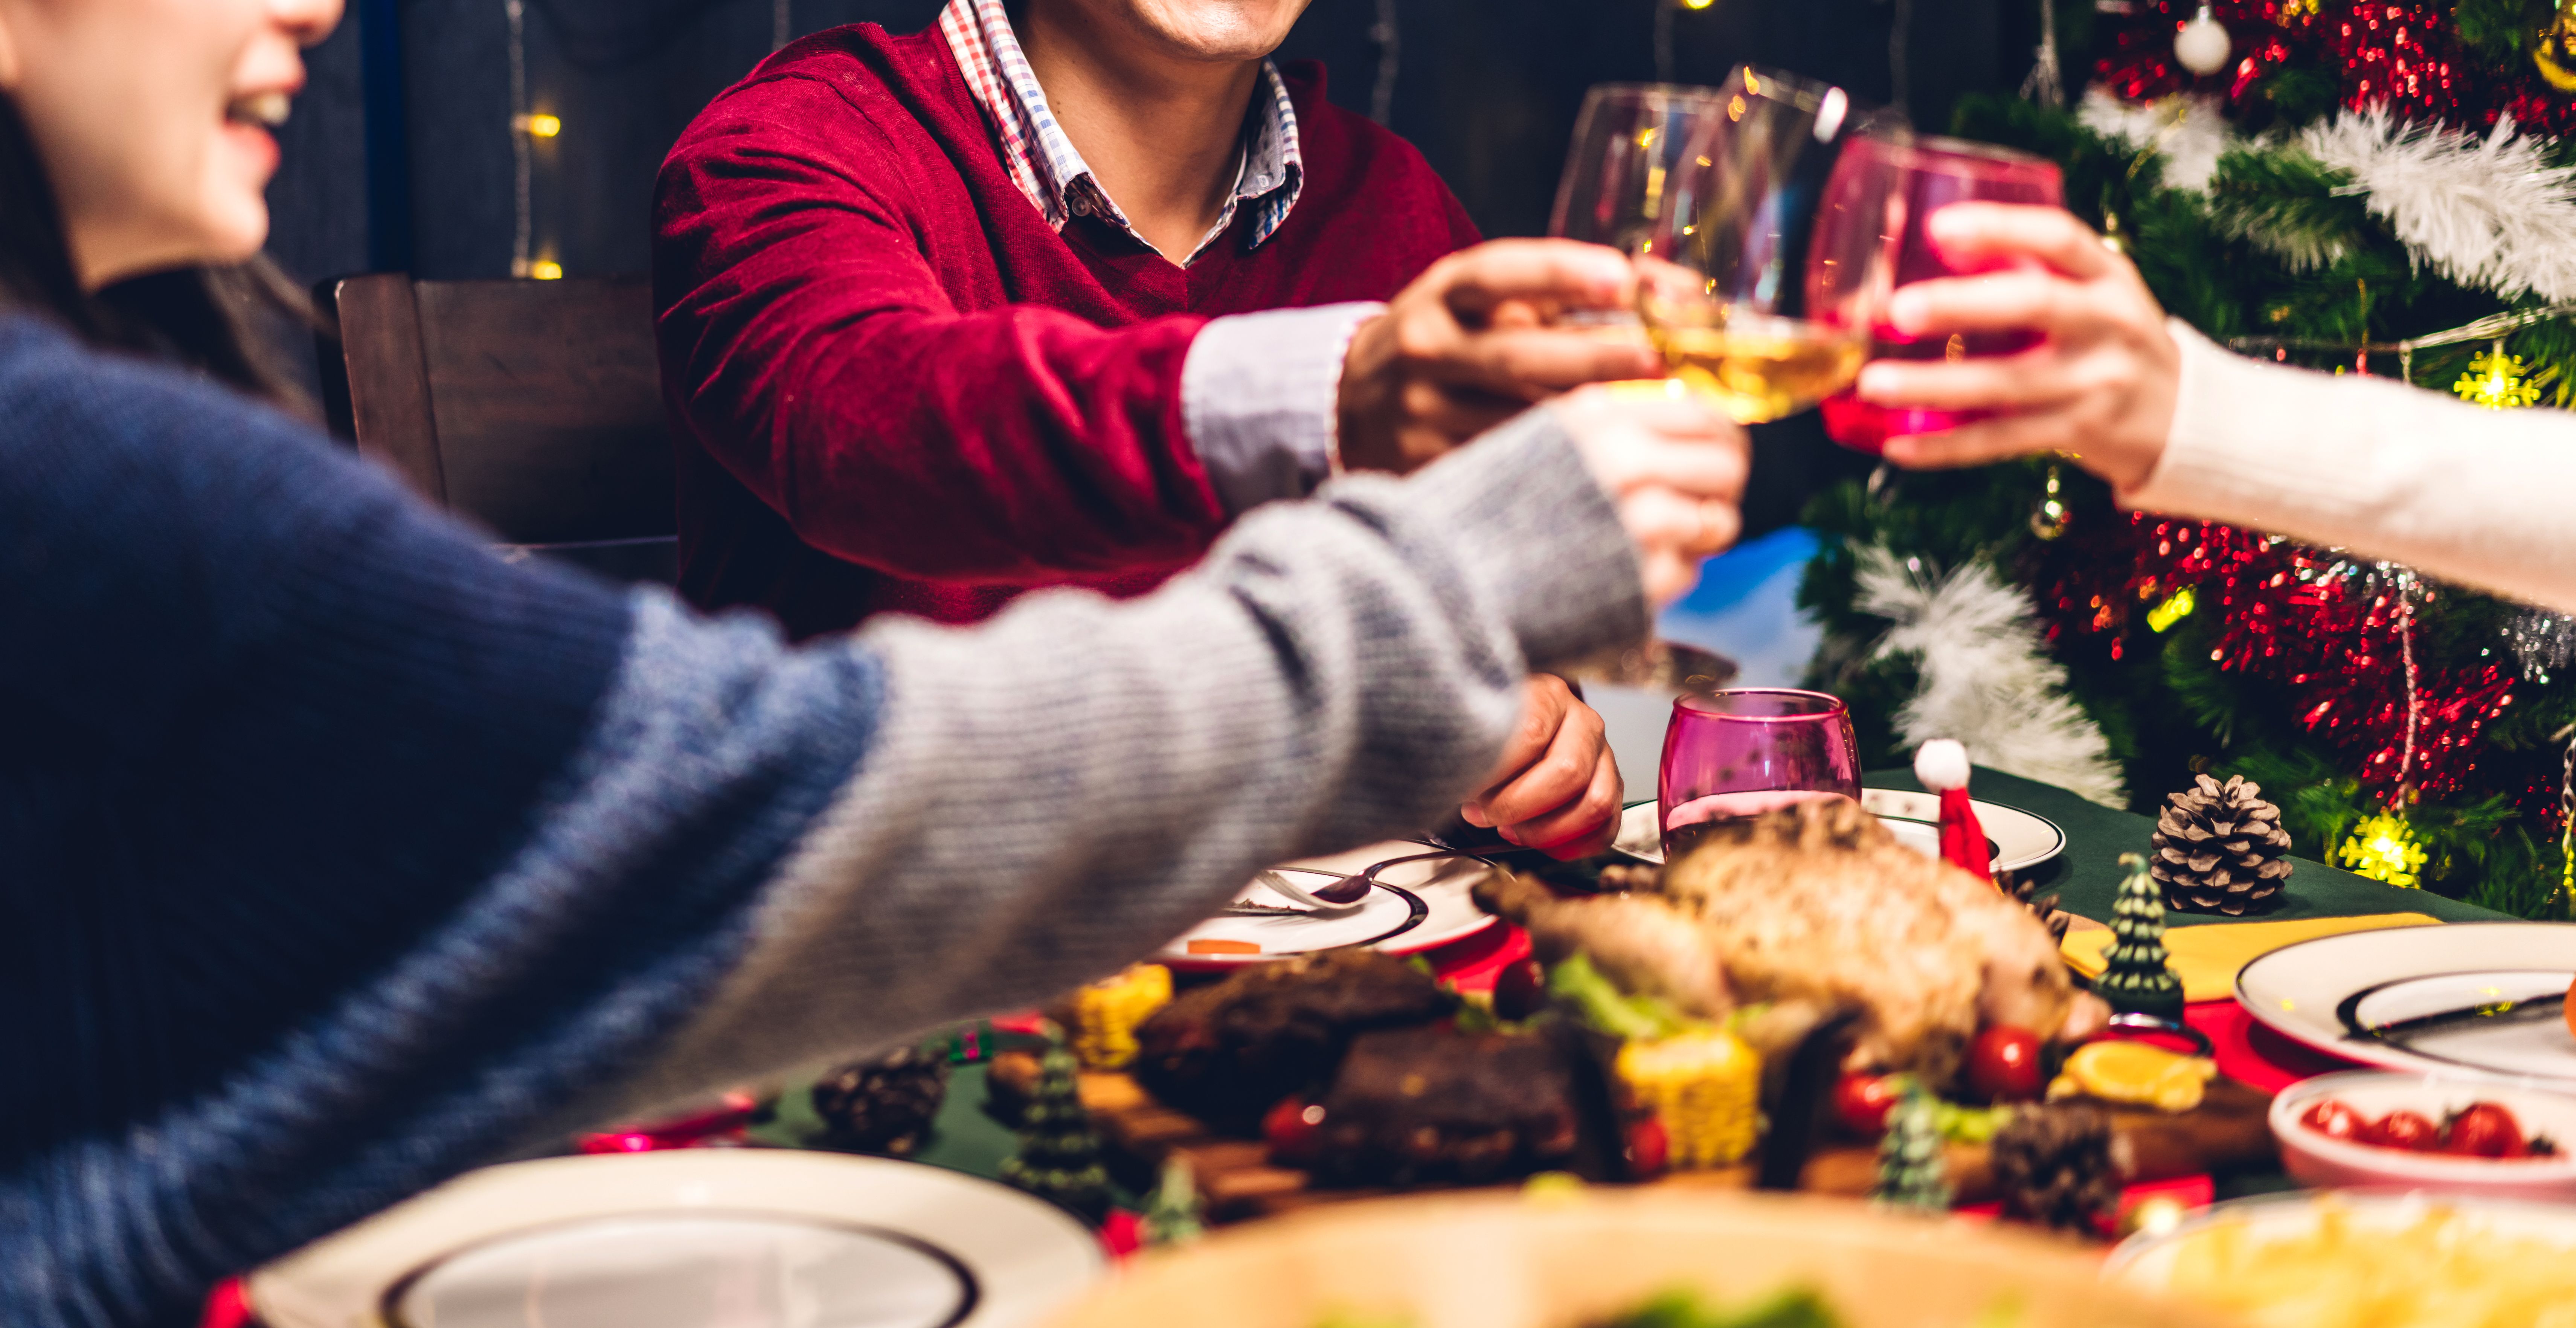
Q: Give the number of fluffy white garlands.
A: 2